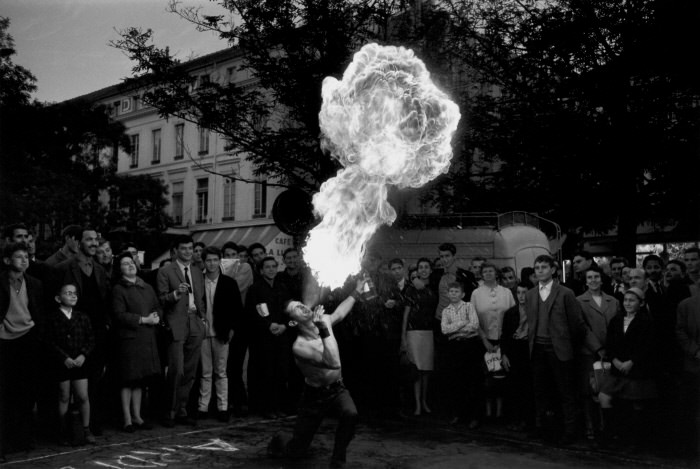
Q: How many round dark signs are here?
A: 1